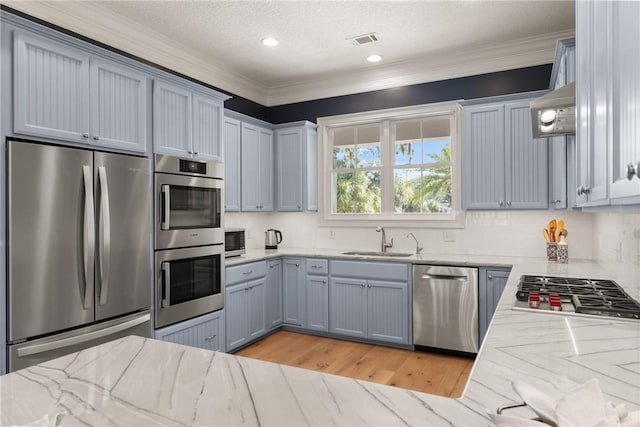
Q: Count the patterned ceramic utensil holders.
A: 2